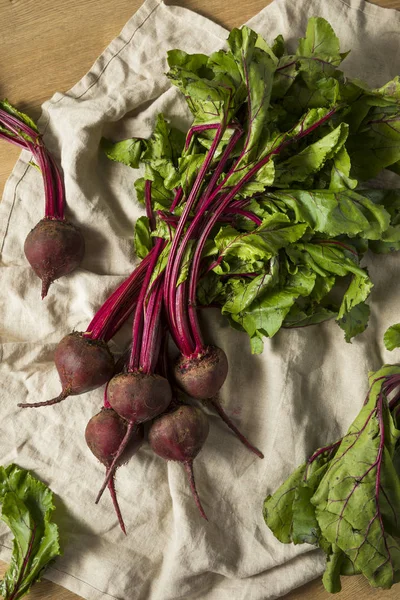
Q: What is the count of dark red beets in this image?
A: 6